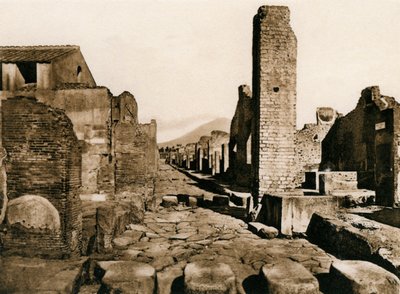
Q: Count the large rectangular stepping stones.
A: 4